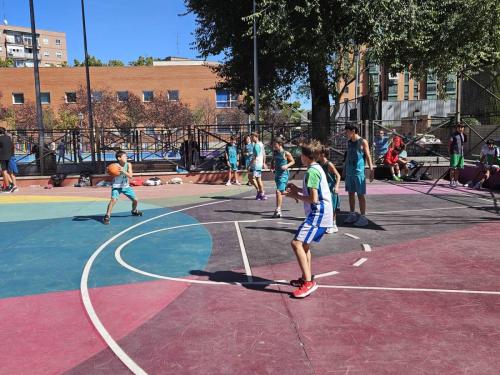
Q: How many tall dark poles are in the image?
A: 3